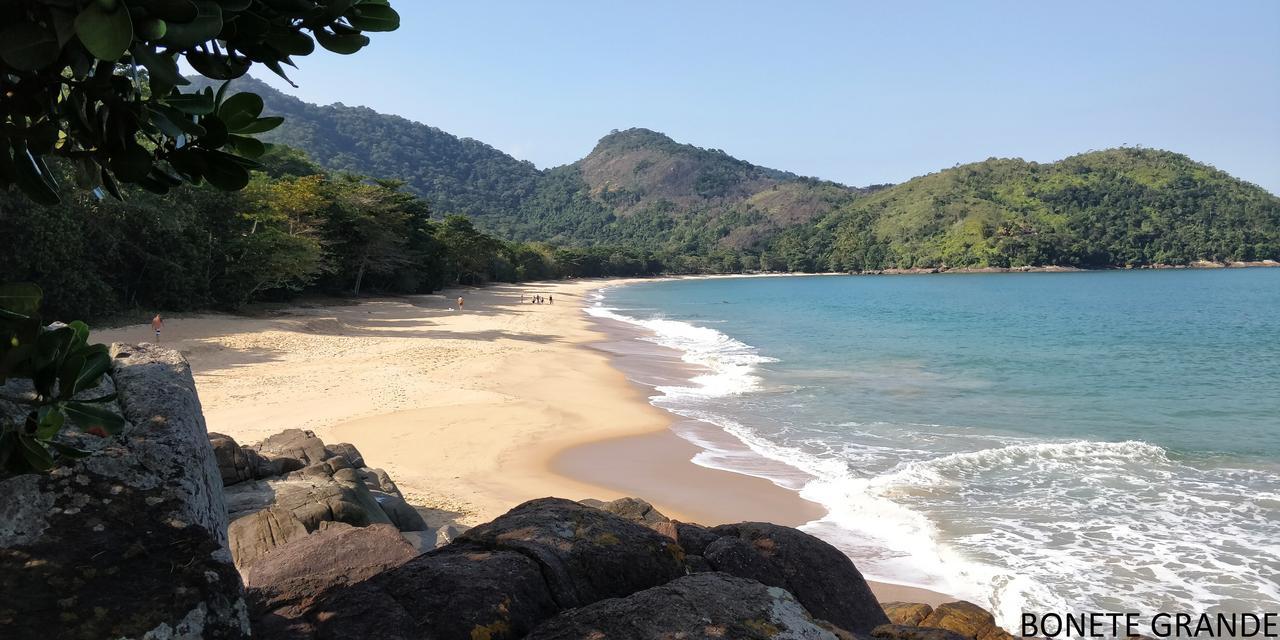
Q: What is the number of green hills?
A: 3